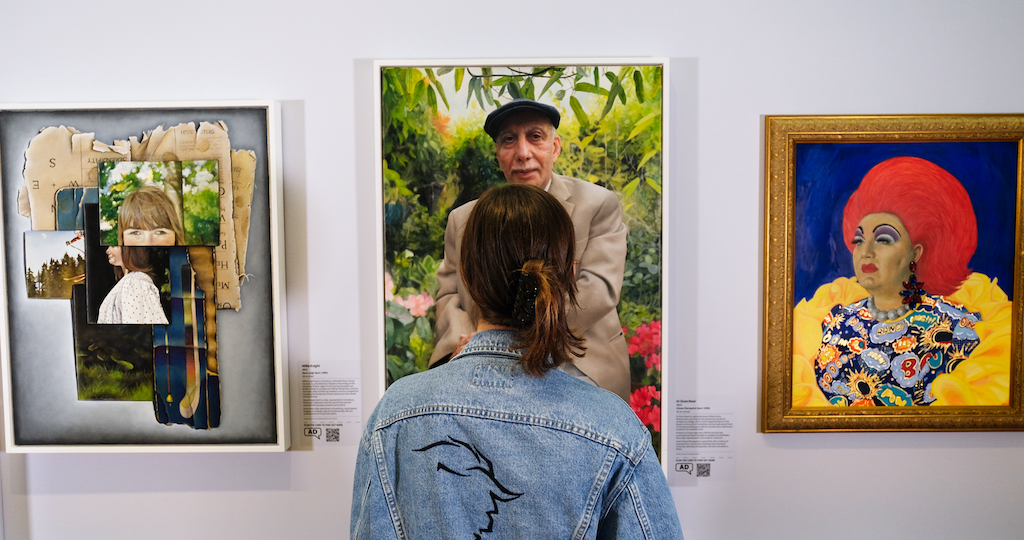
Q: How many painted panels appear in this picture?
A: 3